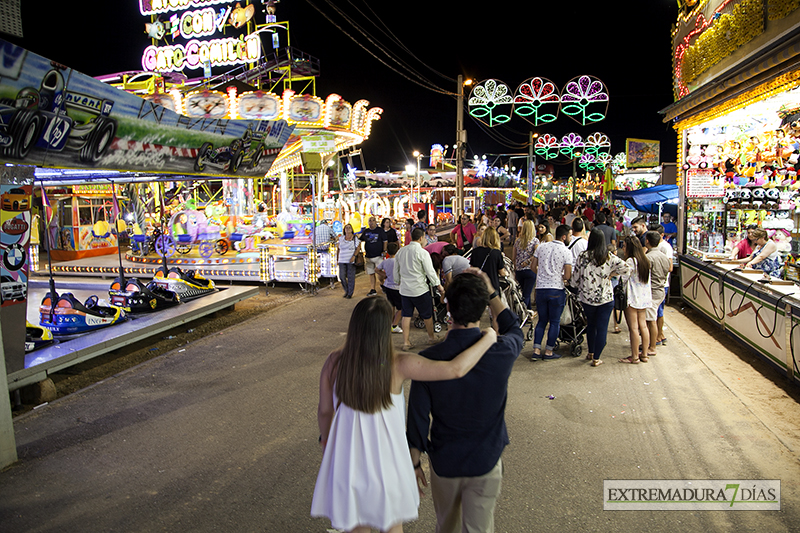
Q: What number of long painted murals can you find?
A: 1